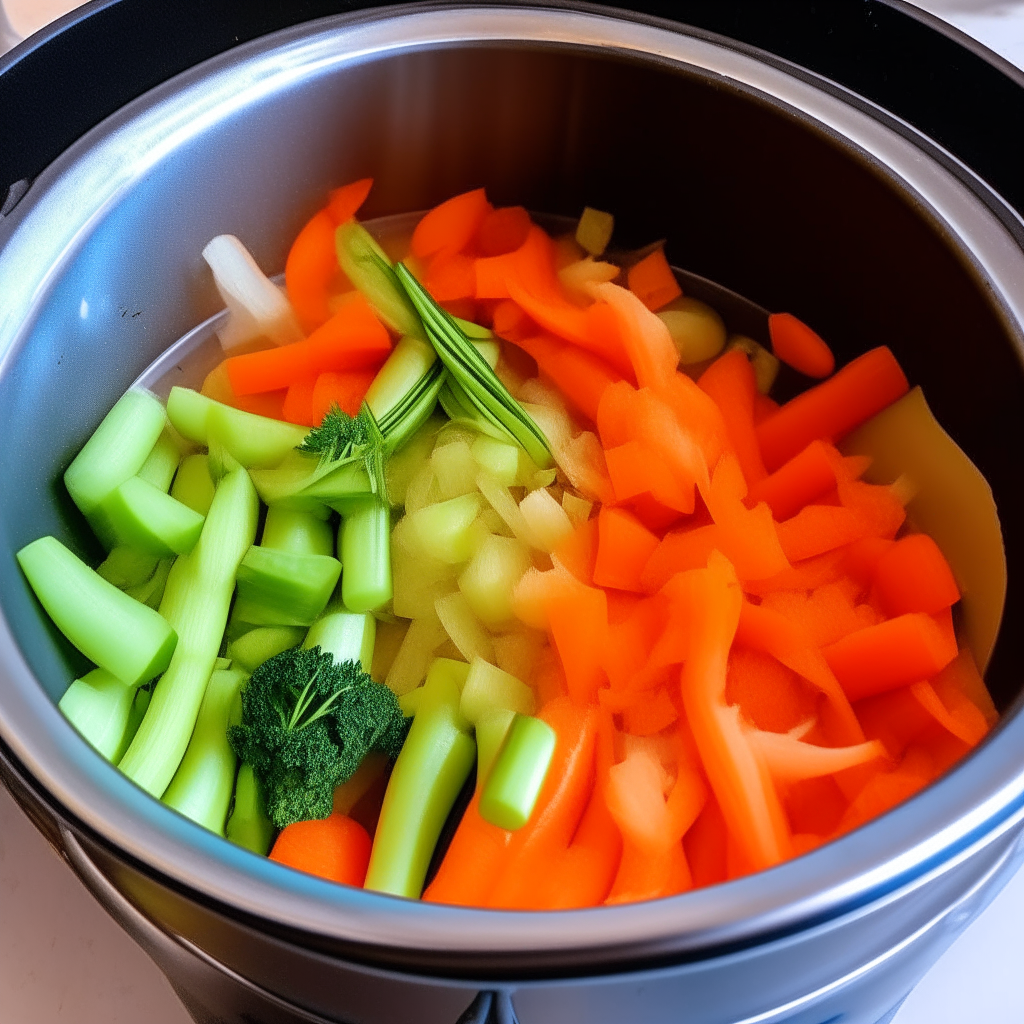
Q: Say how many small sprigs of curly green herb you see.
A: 2